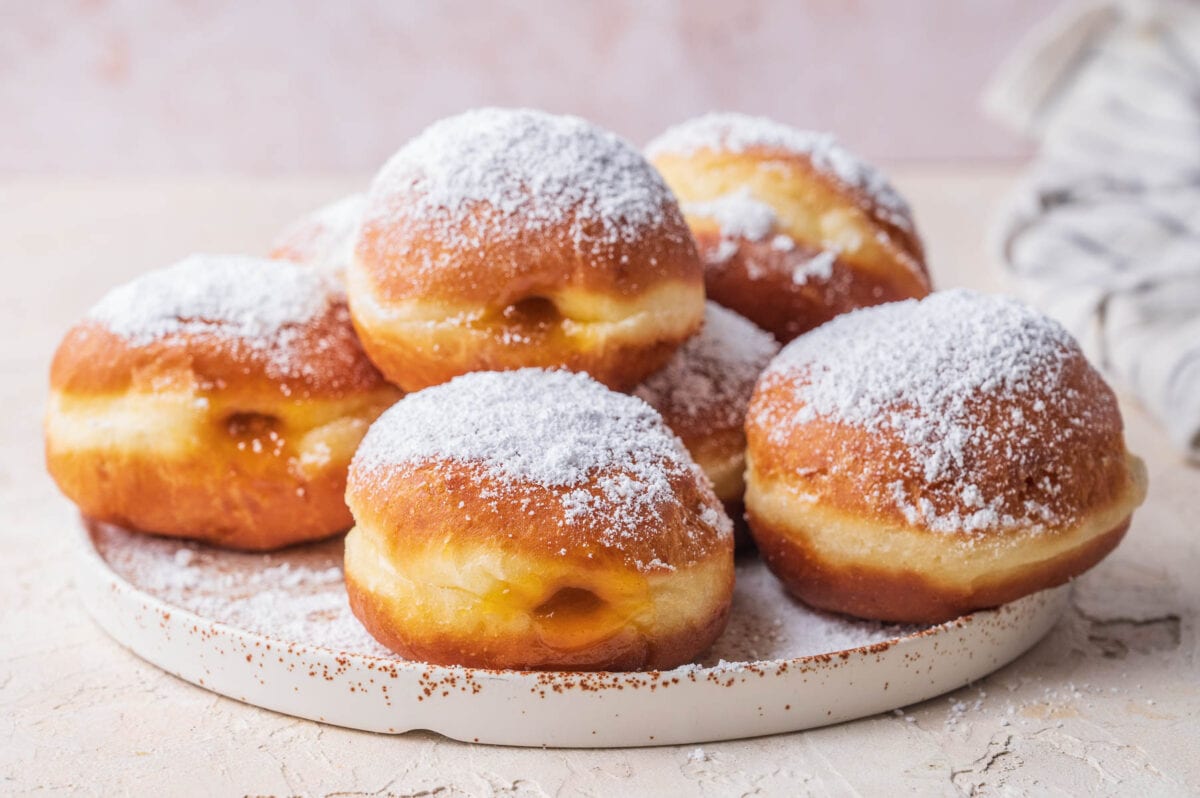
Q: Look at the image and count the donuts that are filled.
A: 3